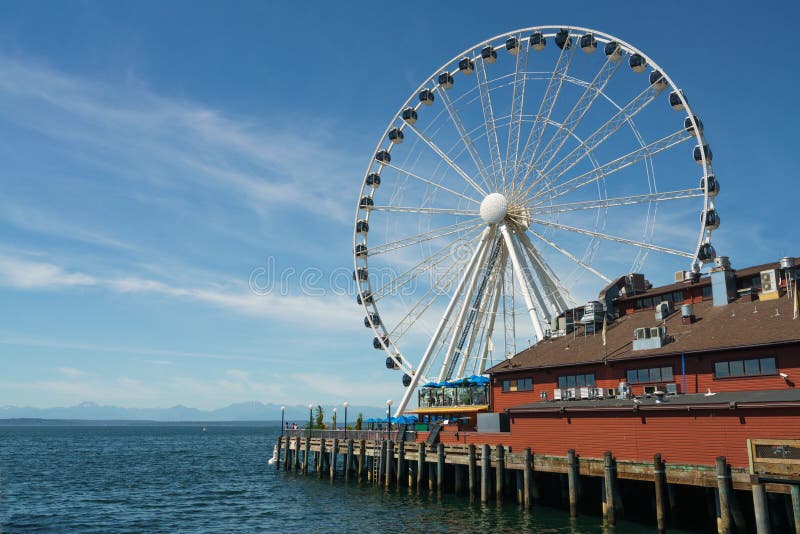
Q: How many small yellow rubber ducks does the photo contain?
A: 0